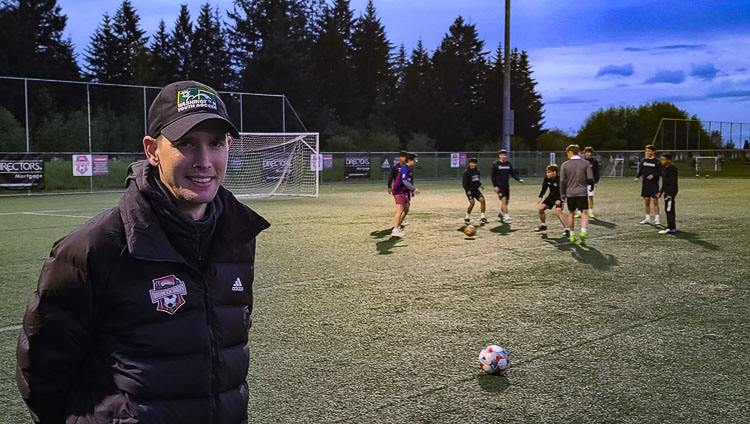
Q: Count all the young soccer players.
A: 9